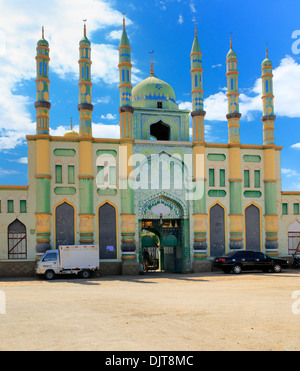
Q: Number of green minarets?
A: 6